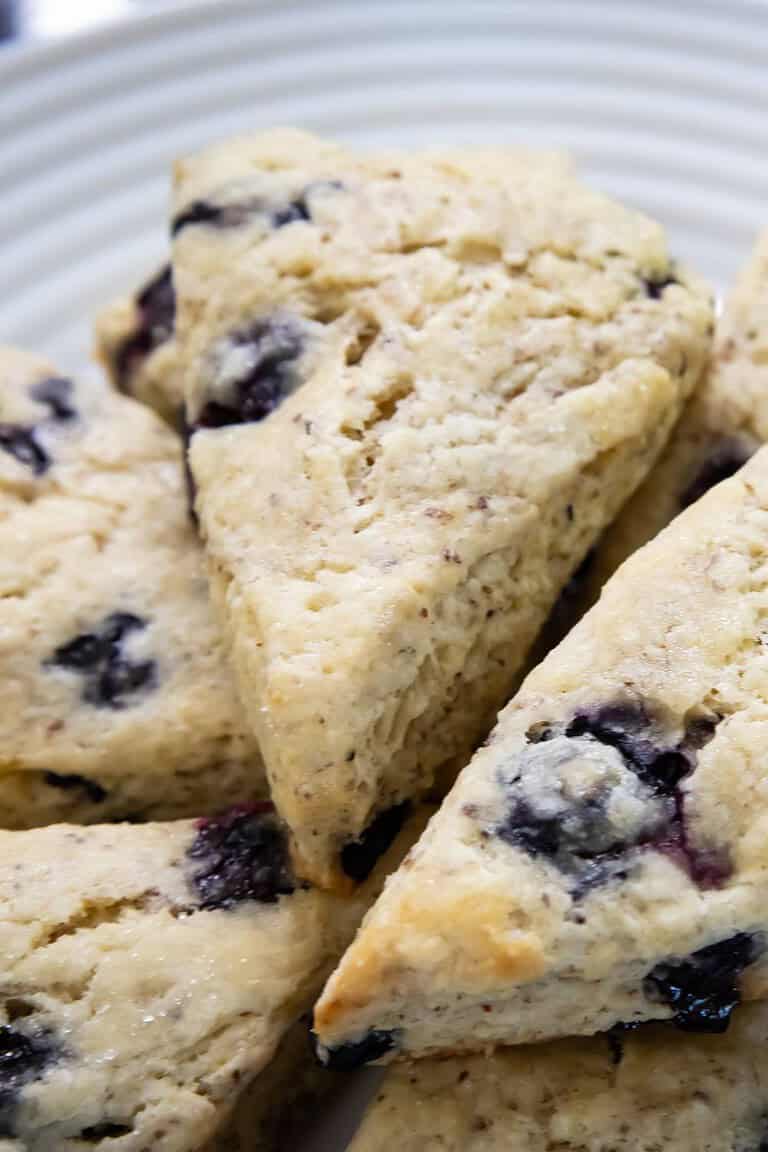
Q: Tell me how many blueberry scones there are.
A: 7